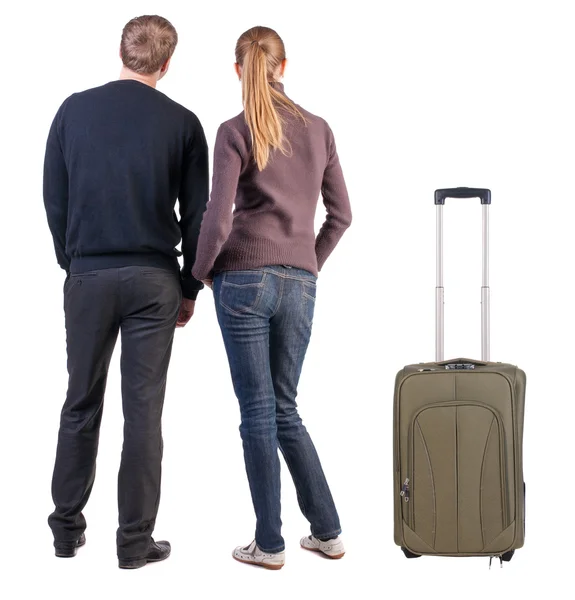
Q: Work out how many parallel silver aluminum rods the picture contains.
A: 2